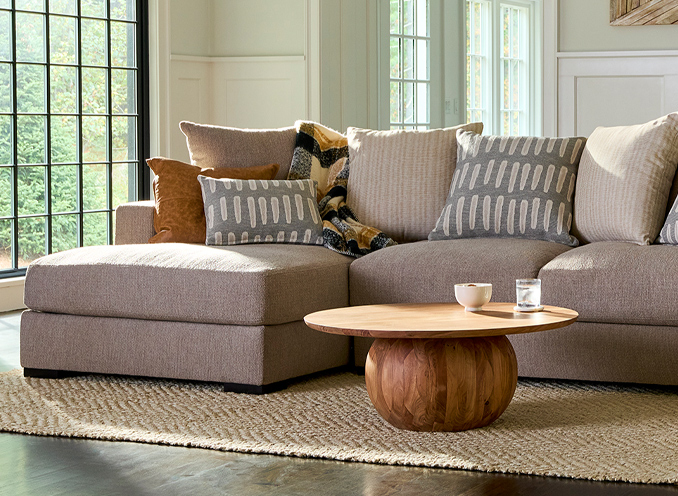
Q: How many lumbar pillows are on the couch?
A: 1